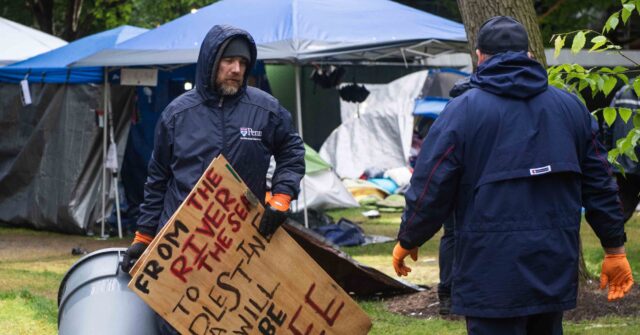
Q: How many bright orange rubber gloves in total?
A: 2